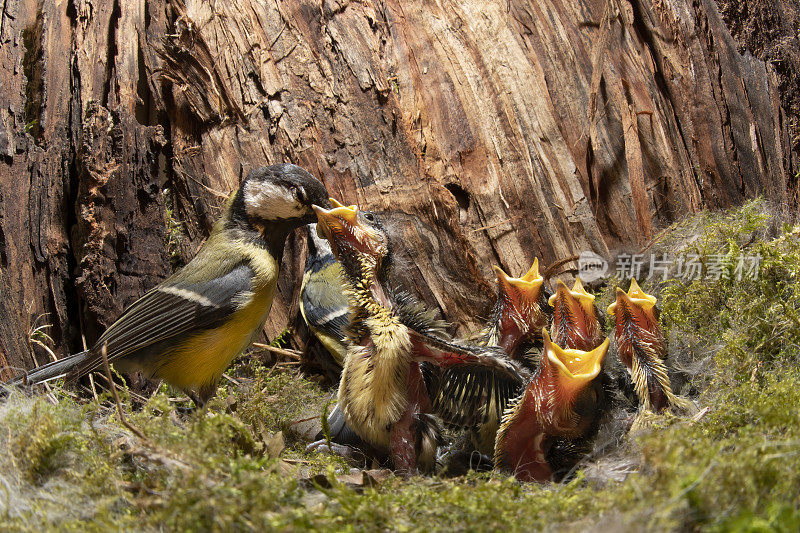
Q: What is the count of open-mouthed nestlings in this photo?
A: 5